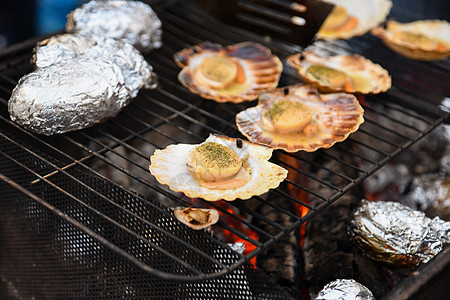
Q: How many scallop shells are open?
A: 6